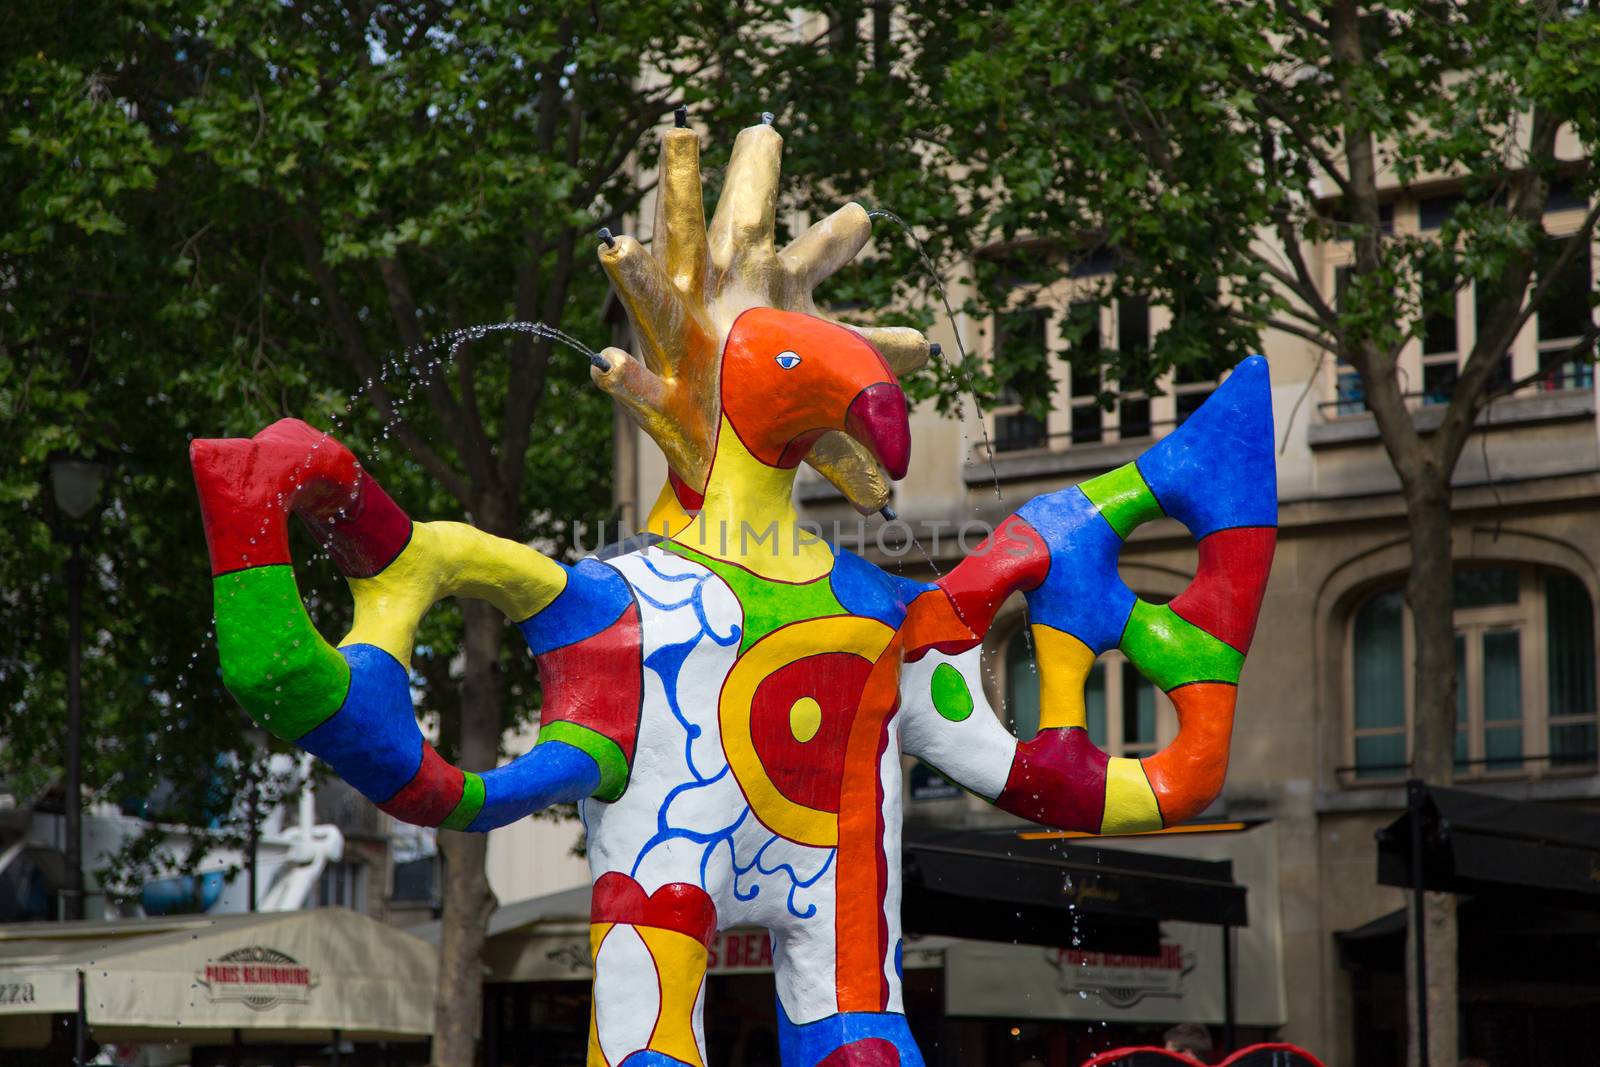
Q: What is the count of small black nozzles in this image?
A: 6